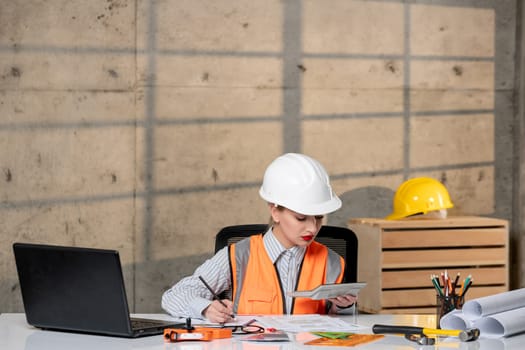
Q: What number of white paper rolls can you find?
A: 3